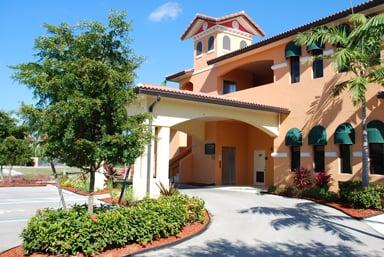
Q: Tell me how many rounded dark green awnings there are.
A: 6